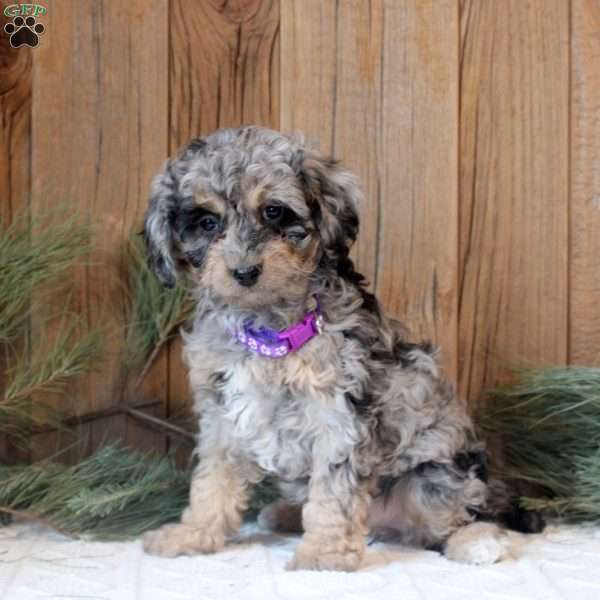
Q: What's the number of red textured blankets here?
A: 0